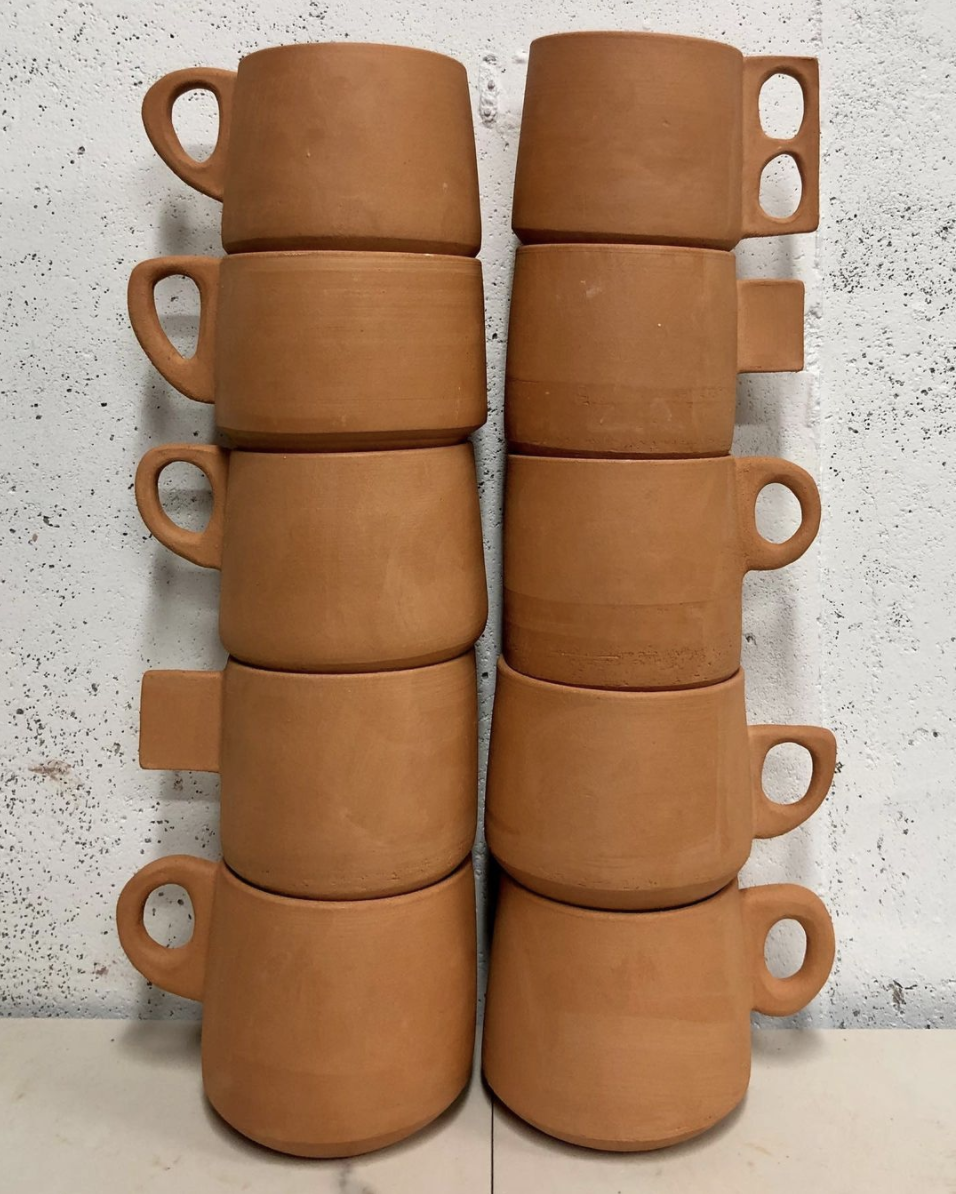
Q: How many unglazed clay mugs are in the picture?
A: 10